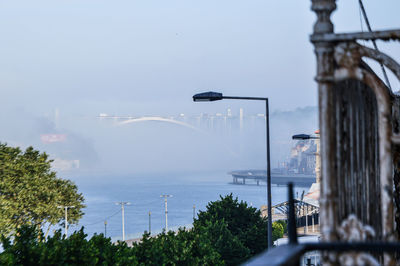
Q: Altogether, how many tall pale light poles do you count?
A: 3